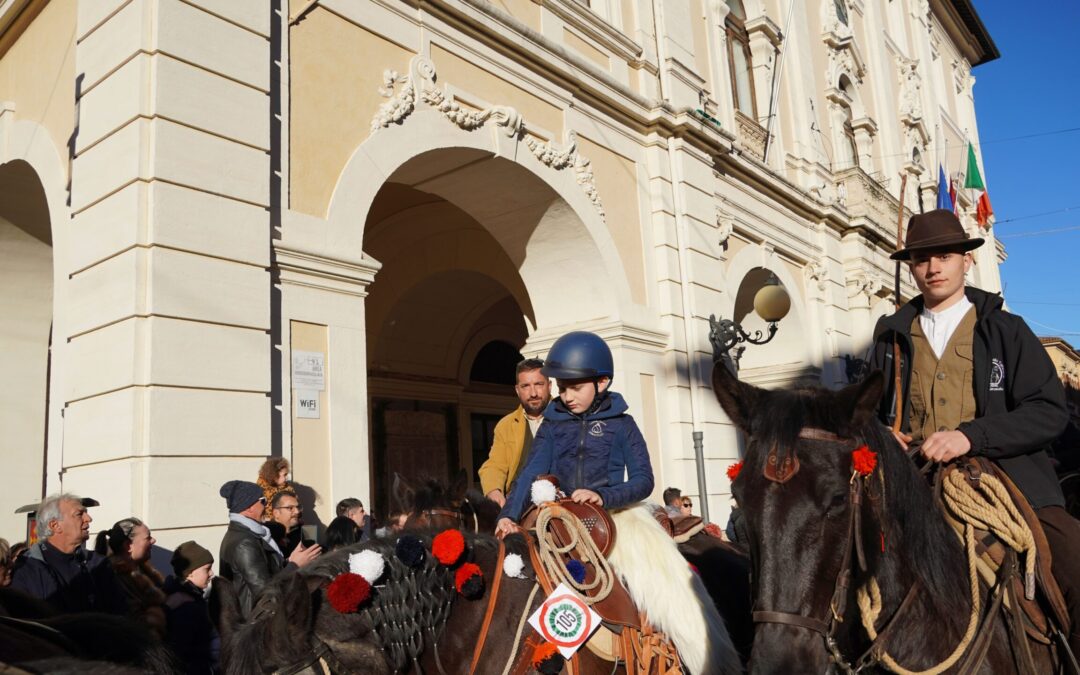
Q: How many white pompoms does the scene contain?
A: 3